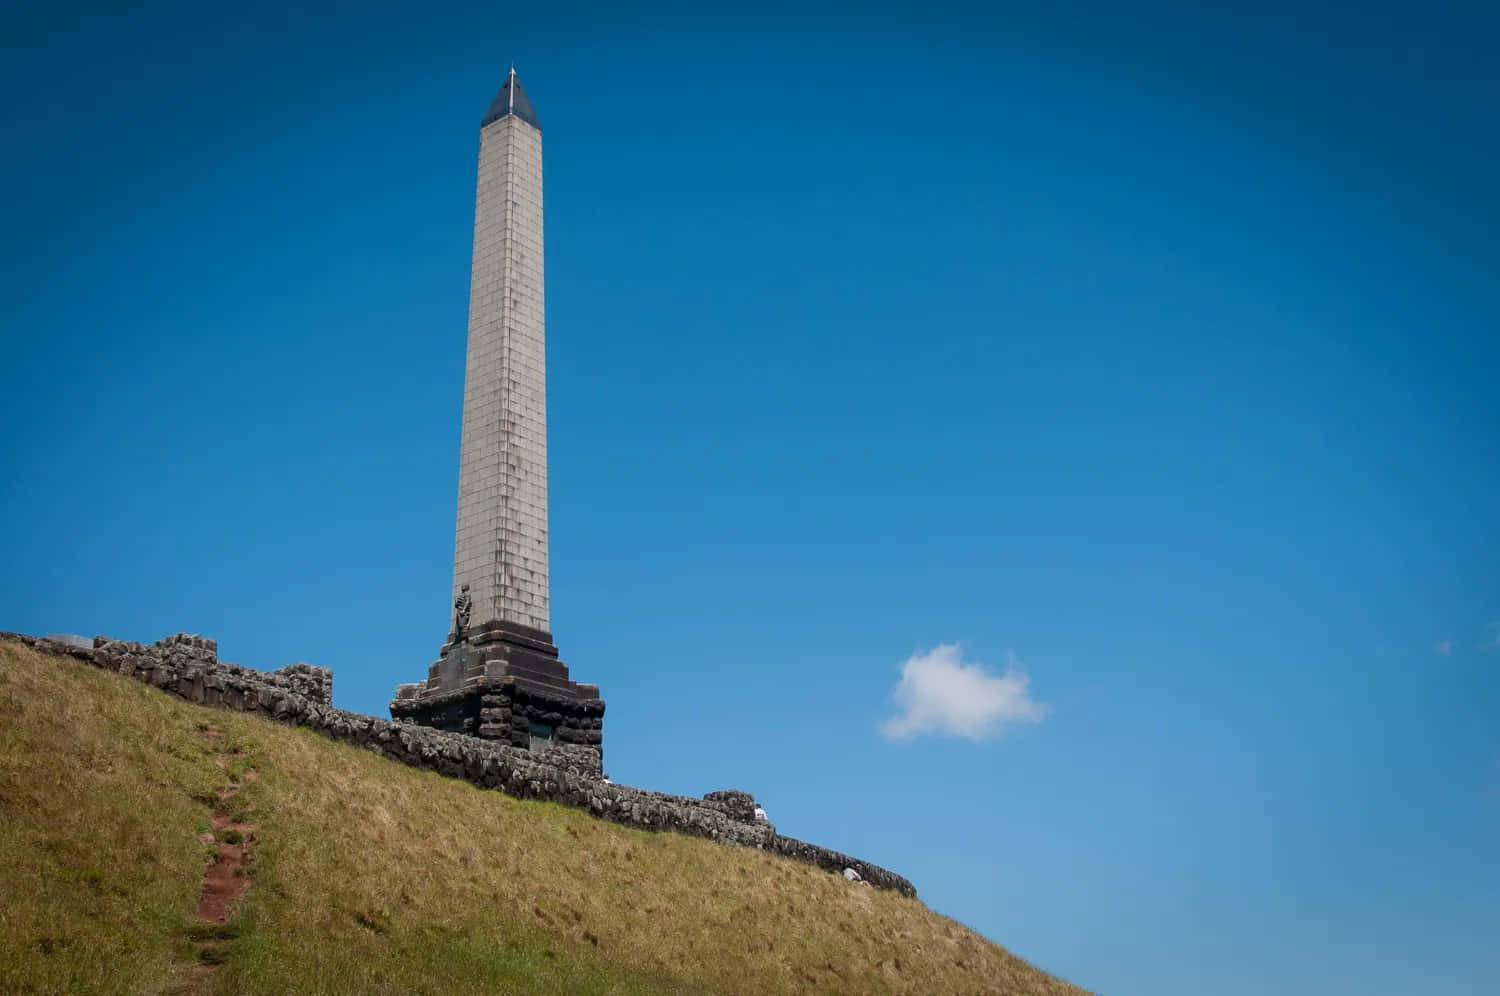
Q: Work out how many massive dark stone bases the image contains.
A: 1